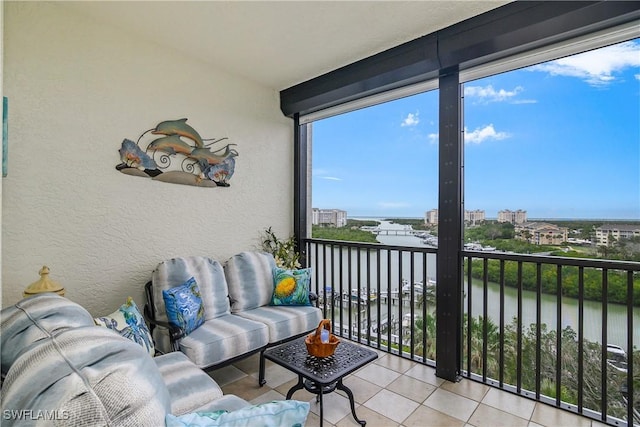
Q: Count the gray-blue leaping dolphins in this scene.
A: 3